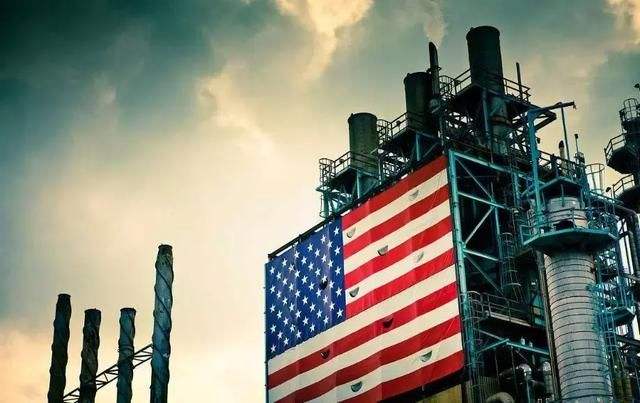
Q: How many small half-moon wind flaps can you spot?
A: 10